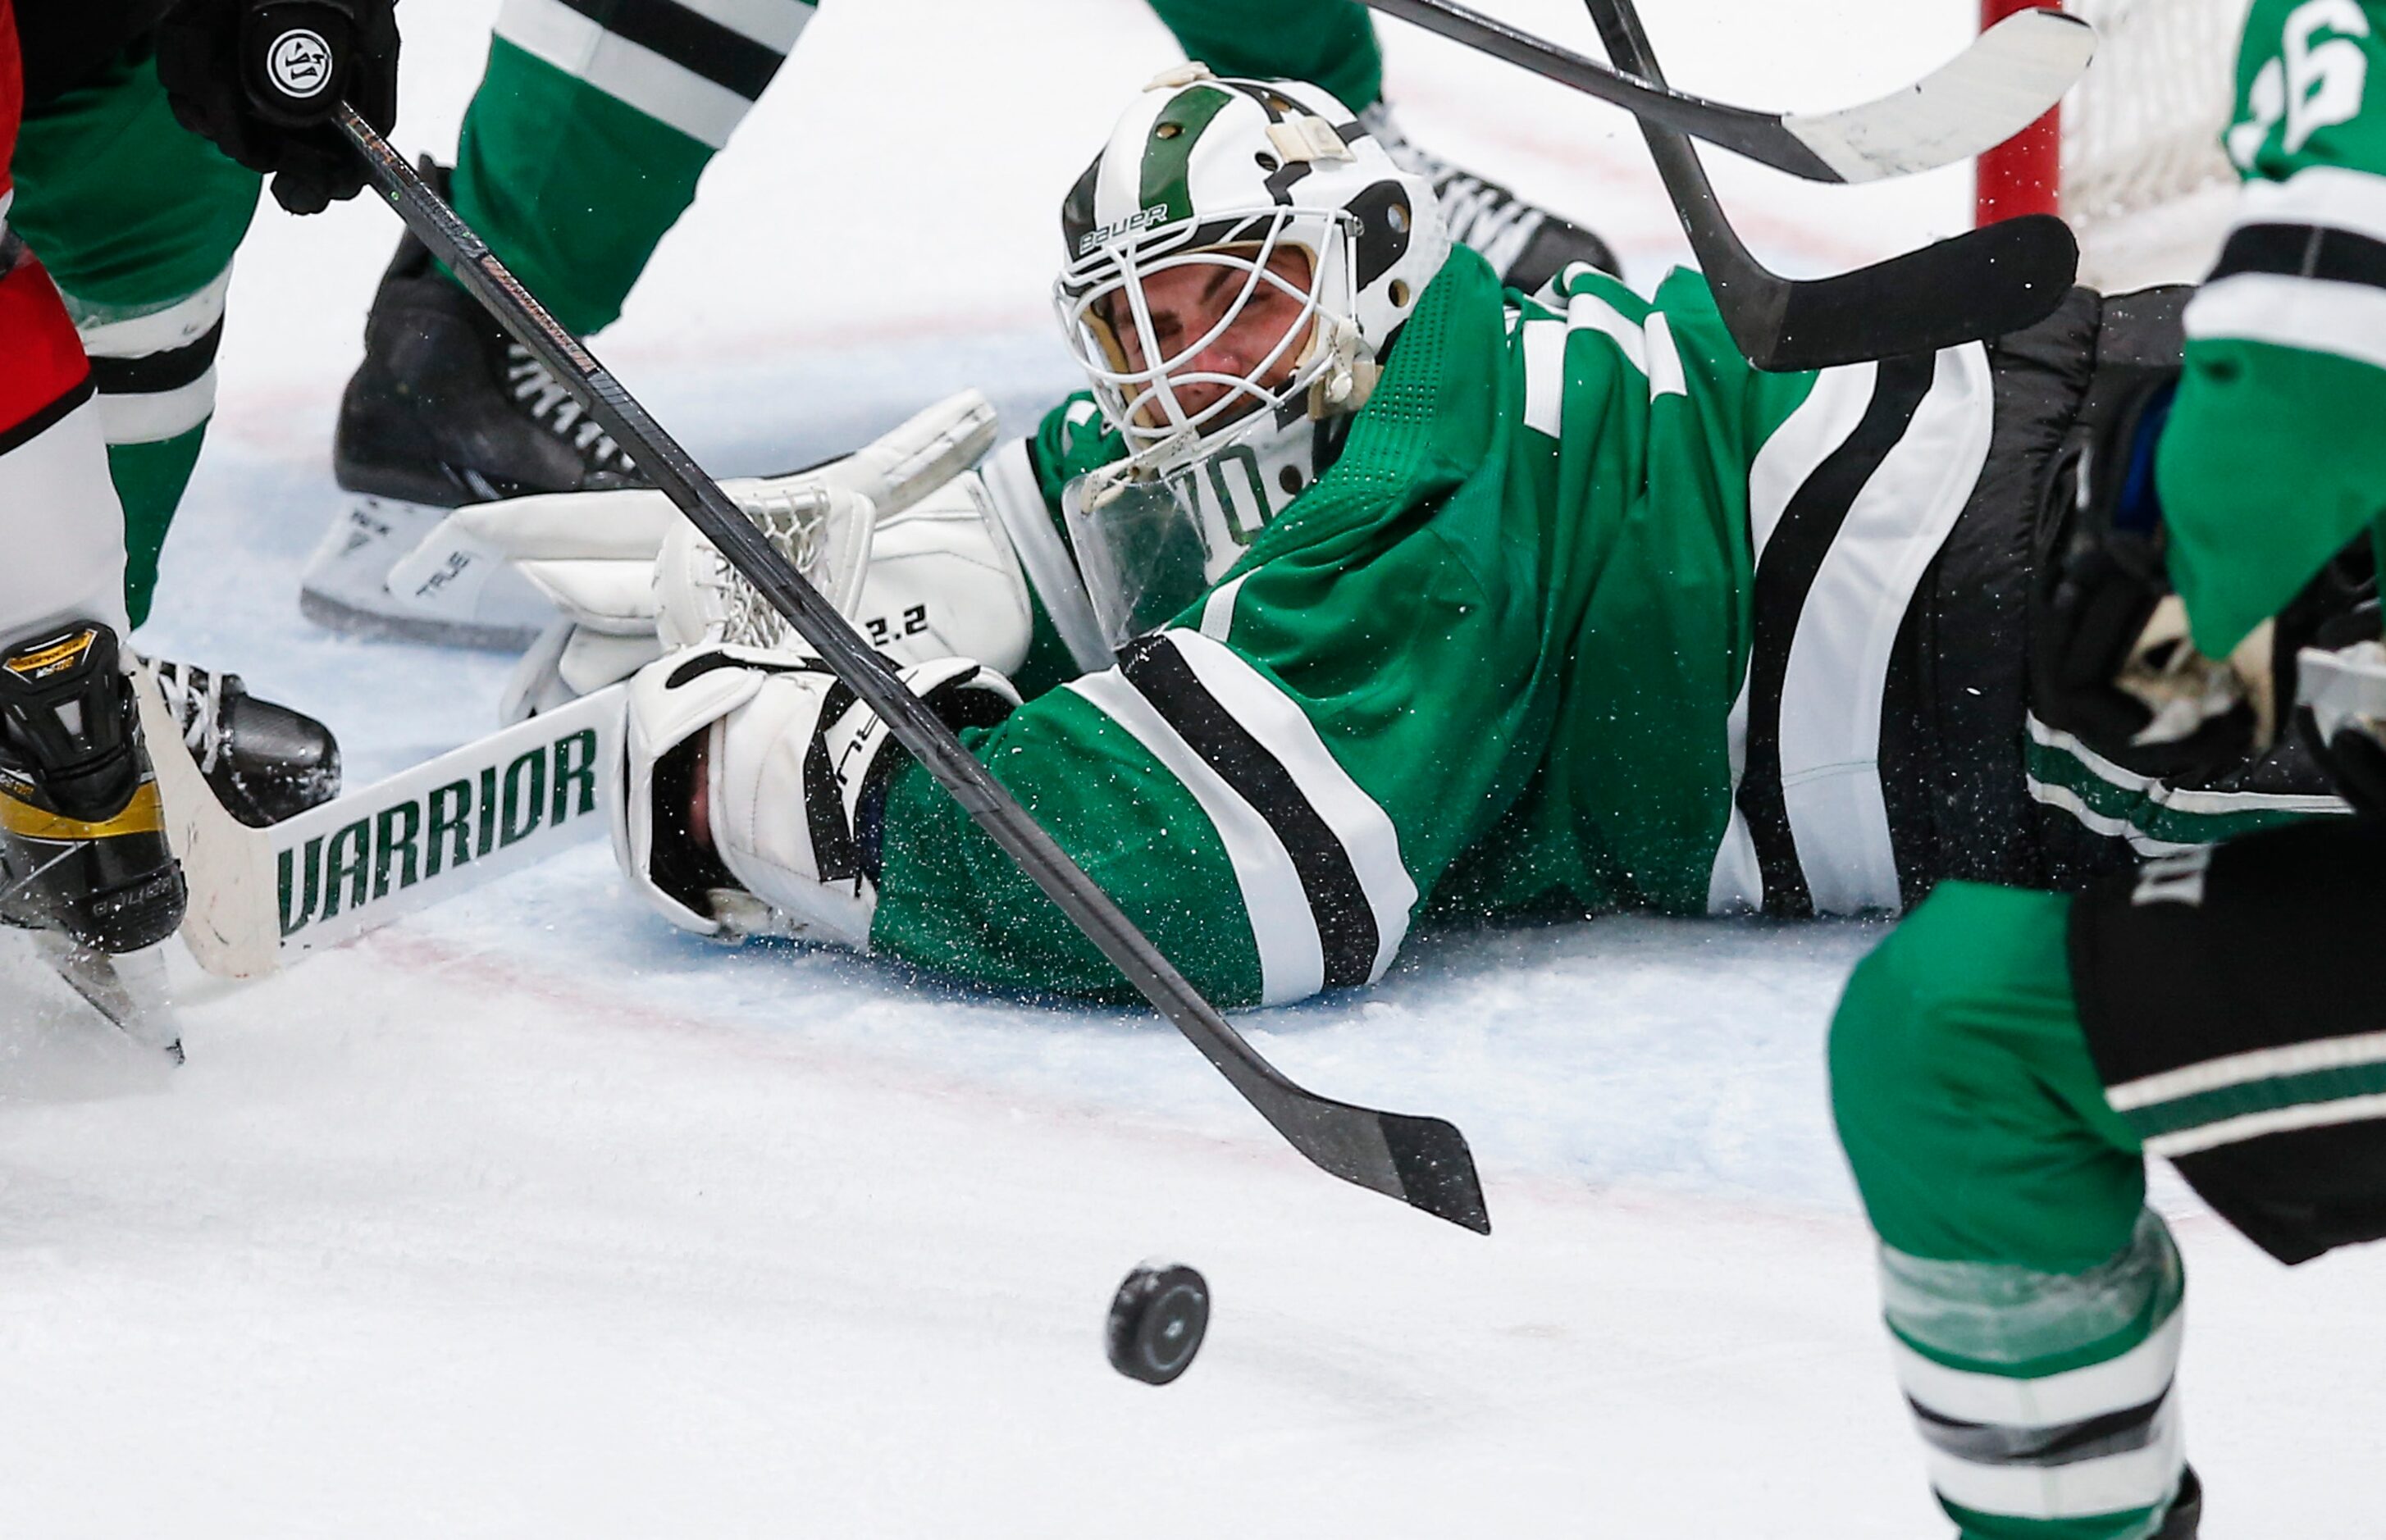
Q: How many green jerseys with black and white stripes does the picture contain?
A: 2